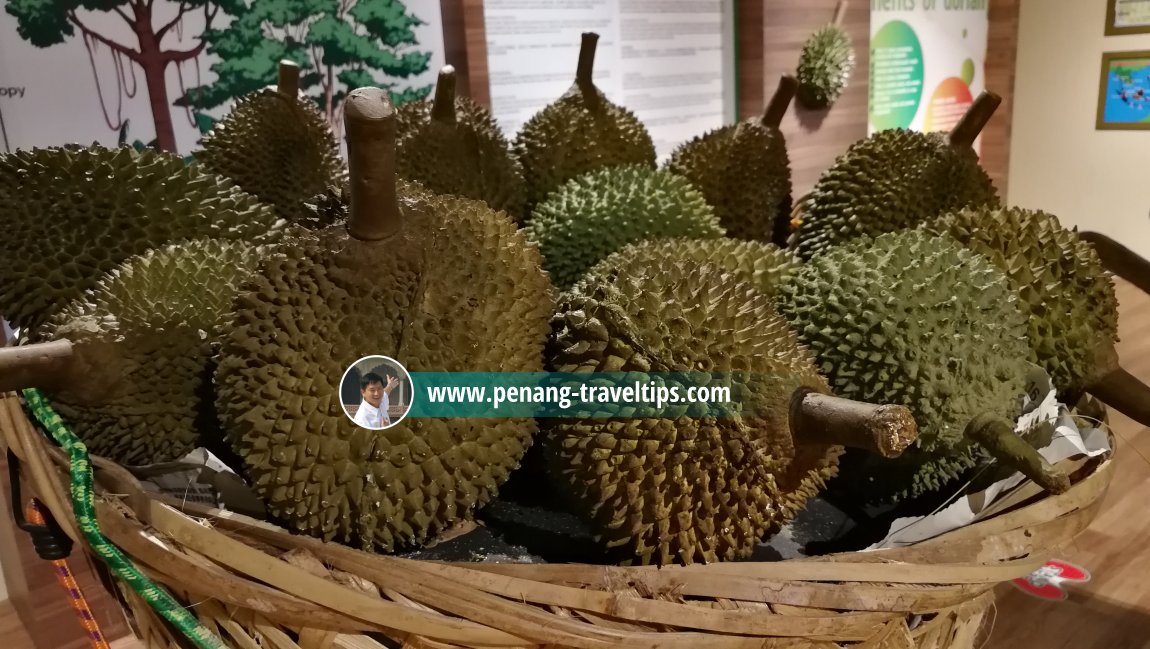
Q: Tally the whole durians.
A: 14